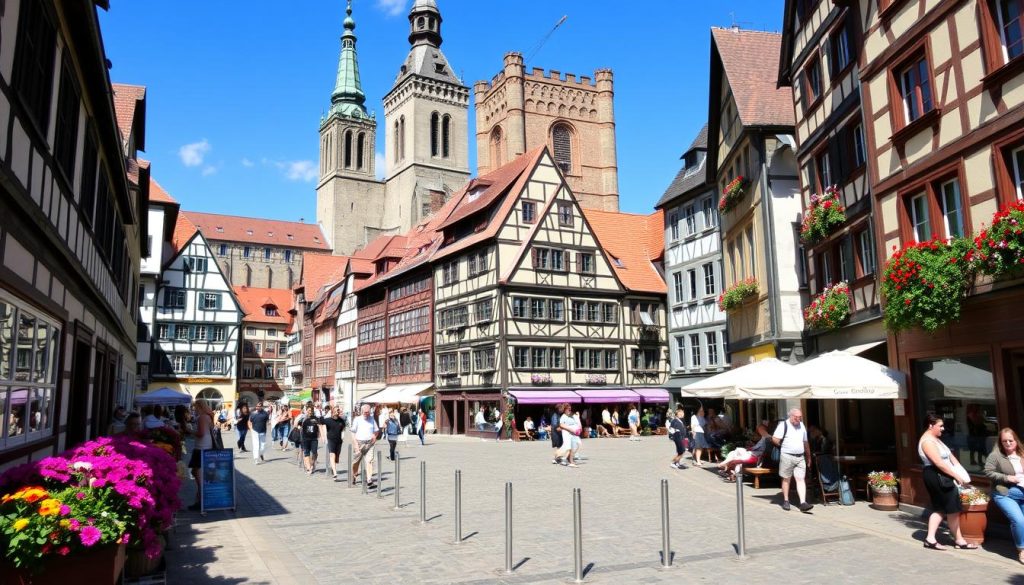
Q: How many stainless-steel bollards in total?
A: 11